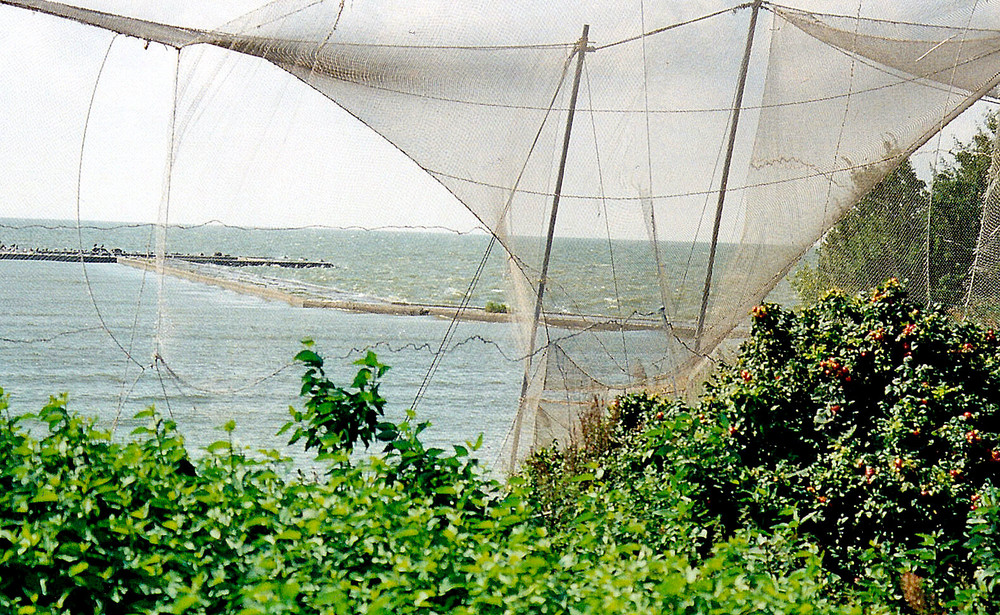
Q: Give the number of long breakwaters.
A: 2